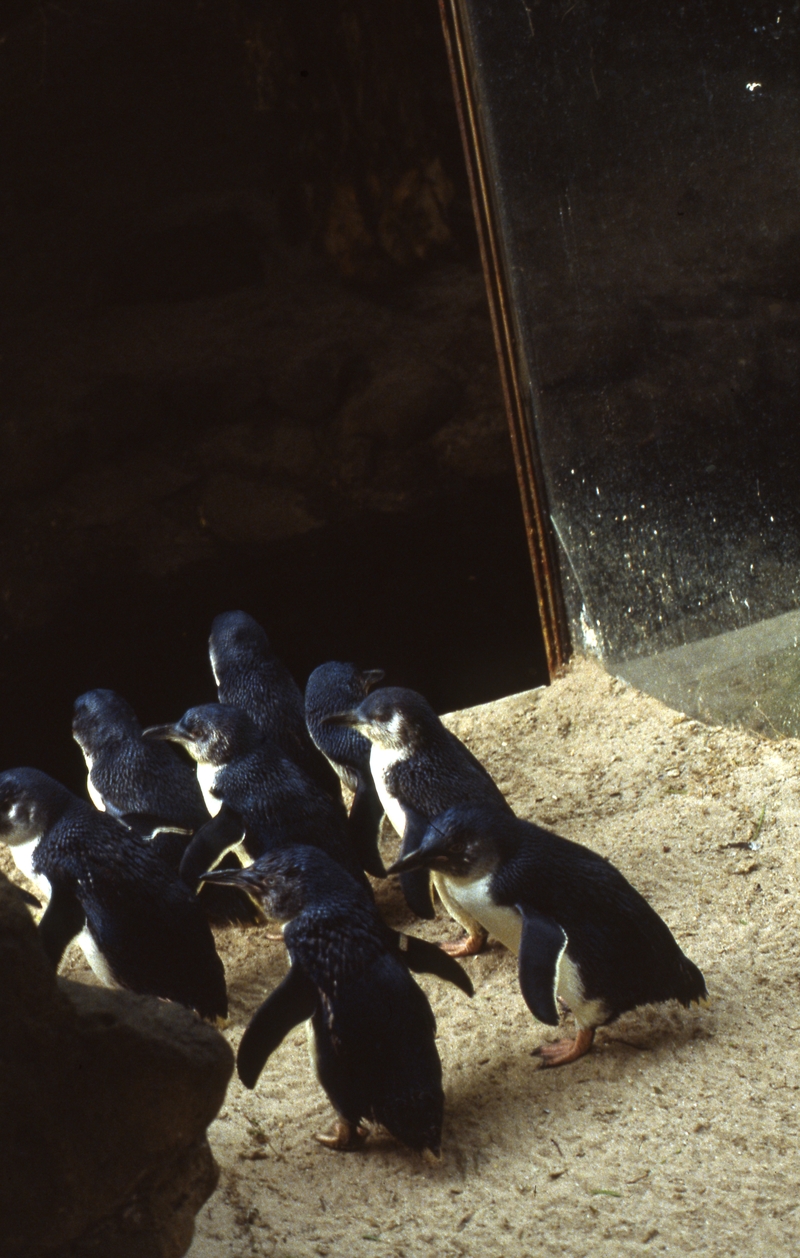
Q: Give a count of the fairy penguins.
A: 8